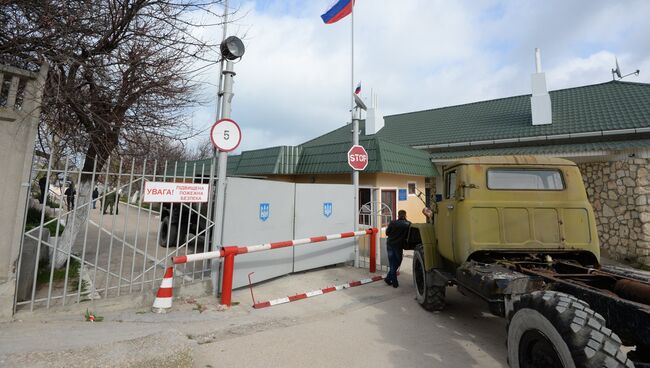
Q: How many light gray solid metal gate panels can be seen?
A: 2